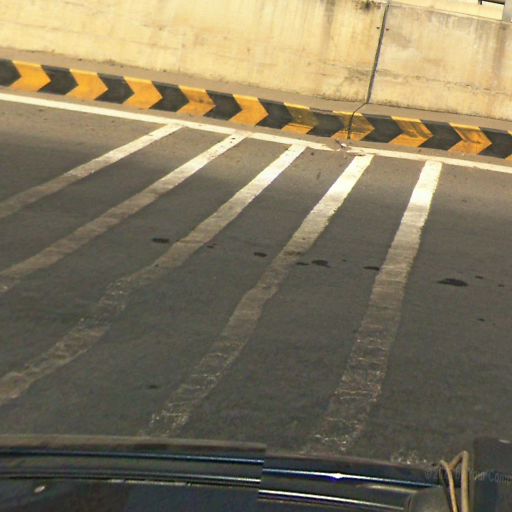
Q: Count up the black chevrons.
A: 10